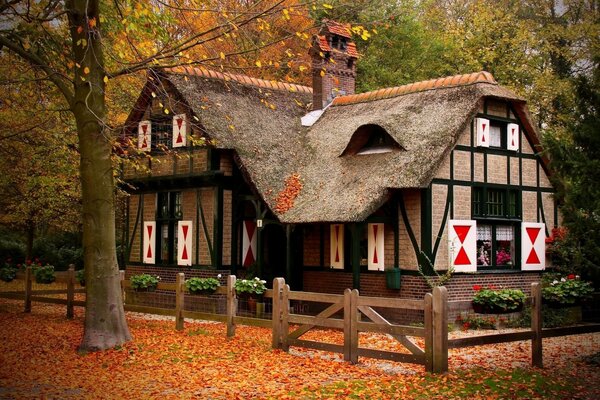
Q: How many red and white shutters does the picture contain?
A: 11